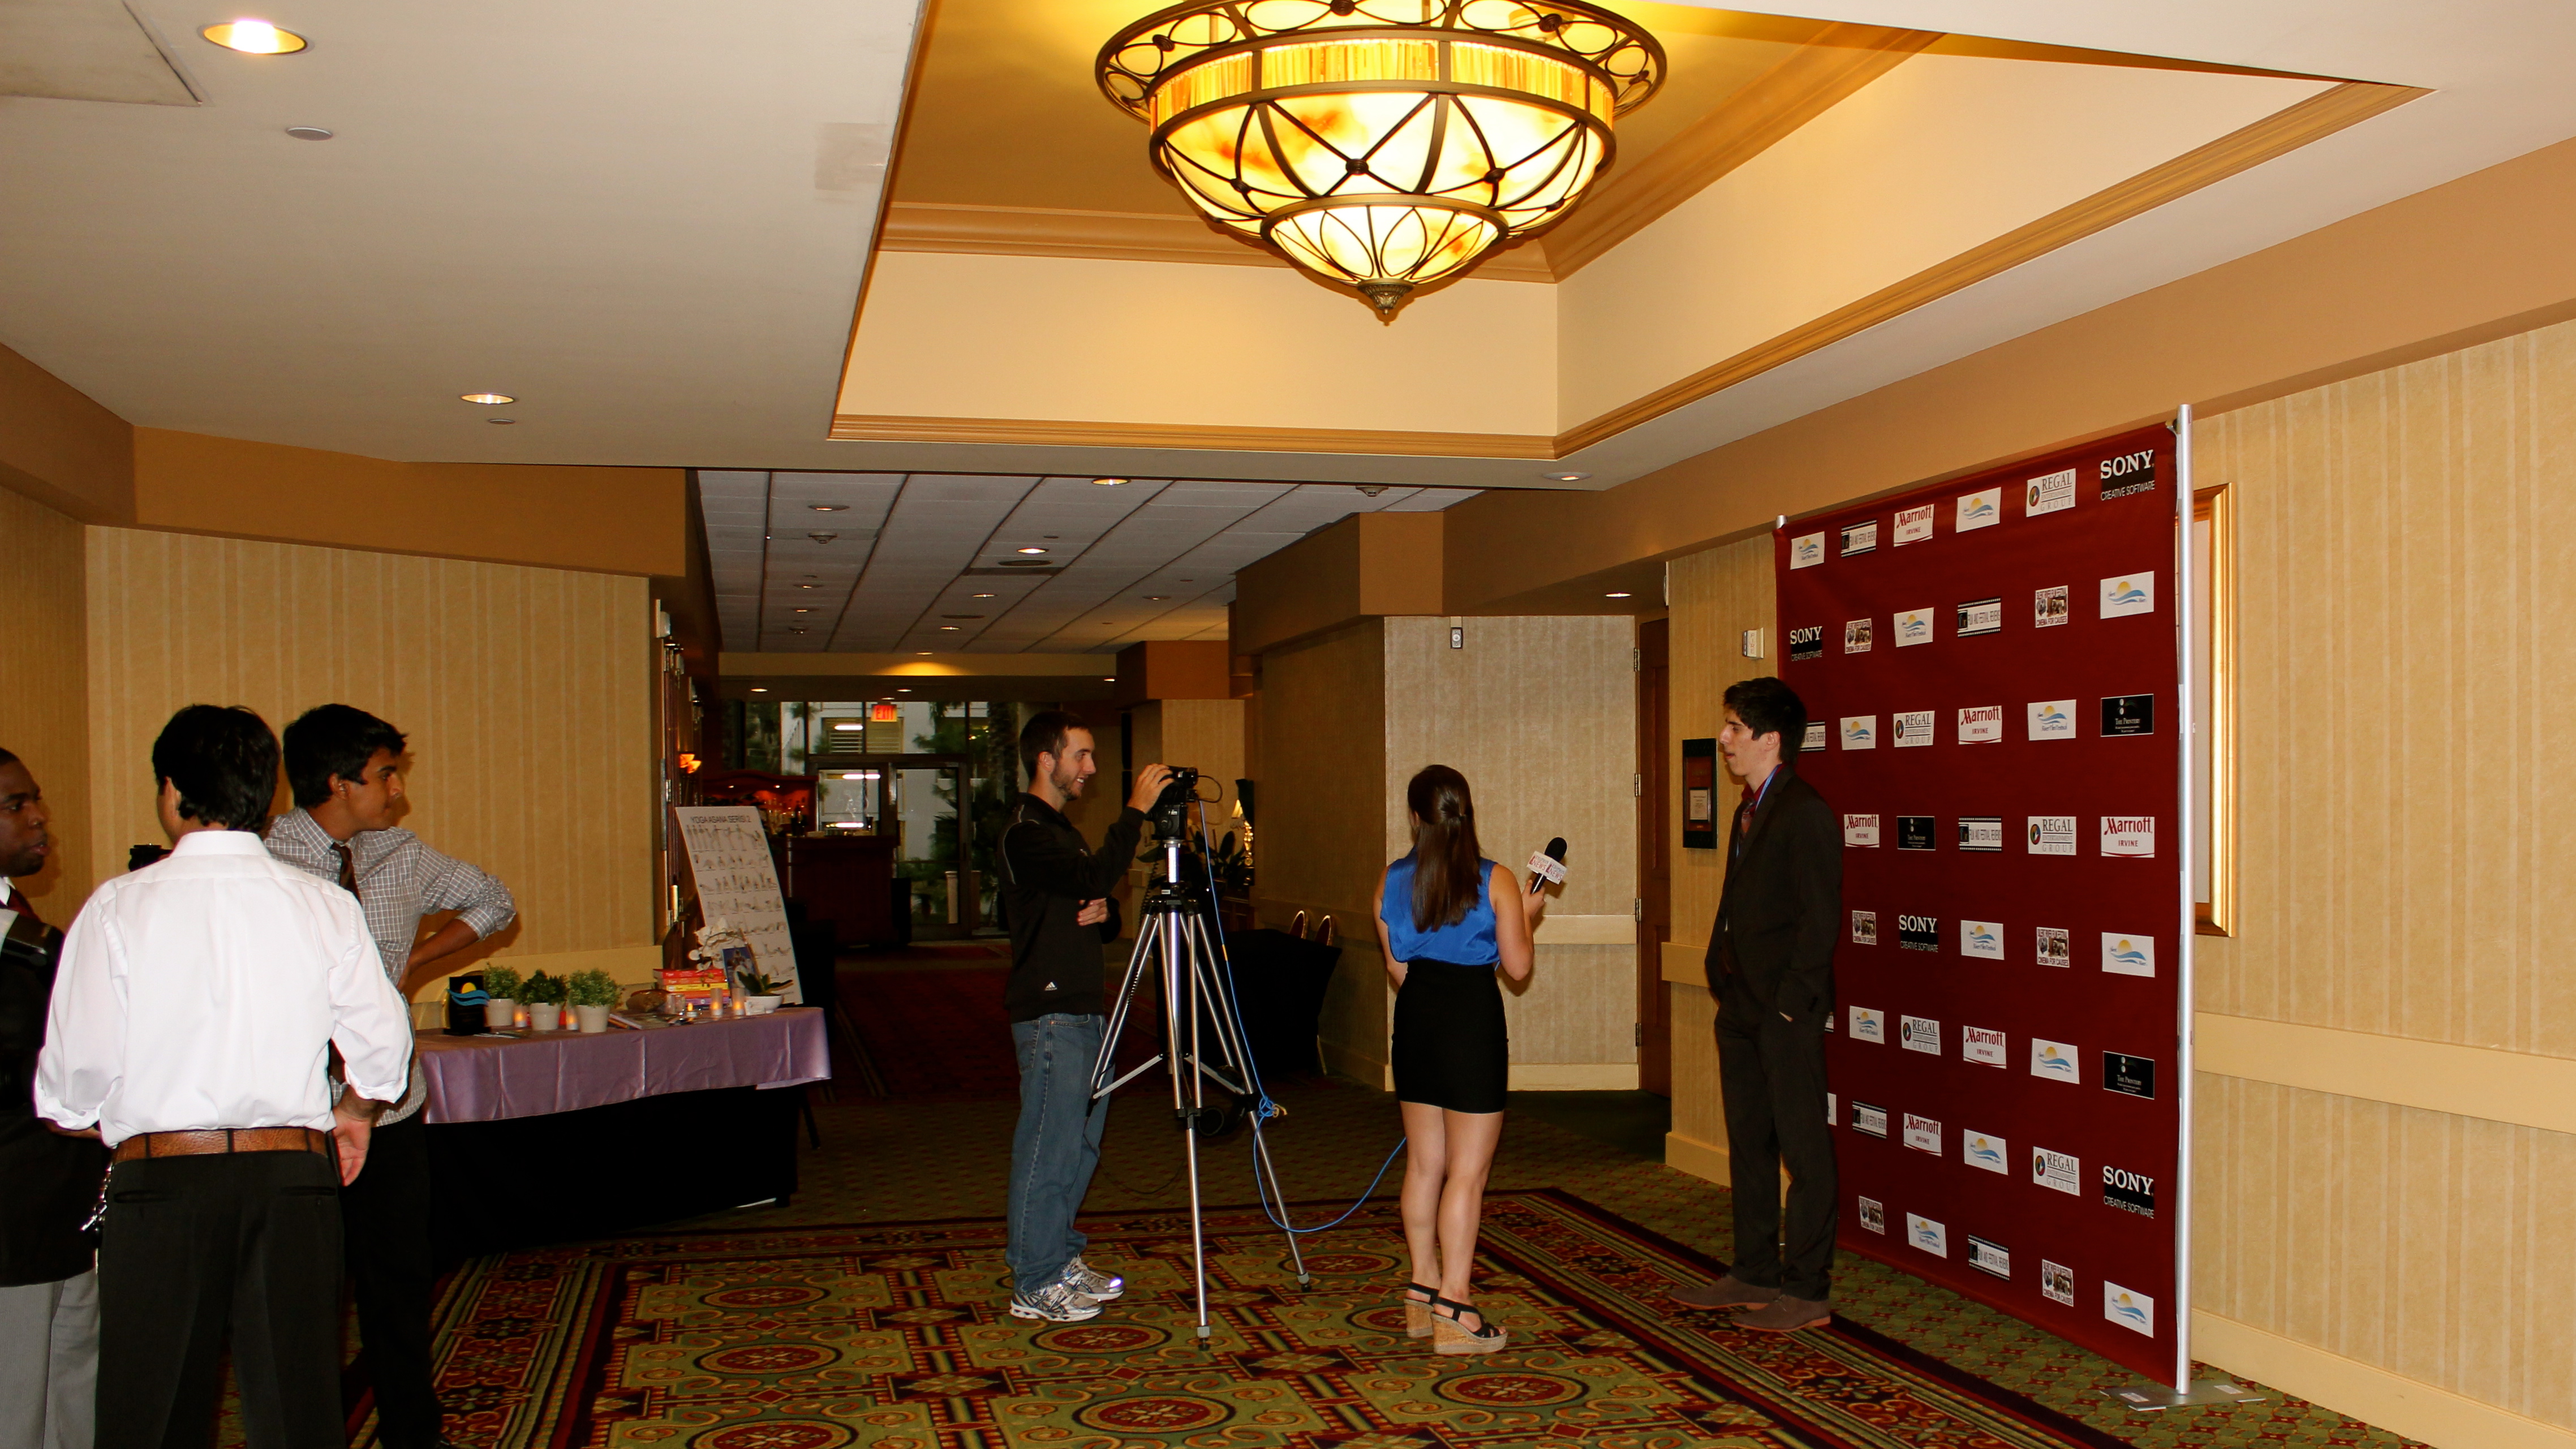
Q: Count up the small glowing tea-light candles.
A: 5